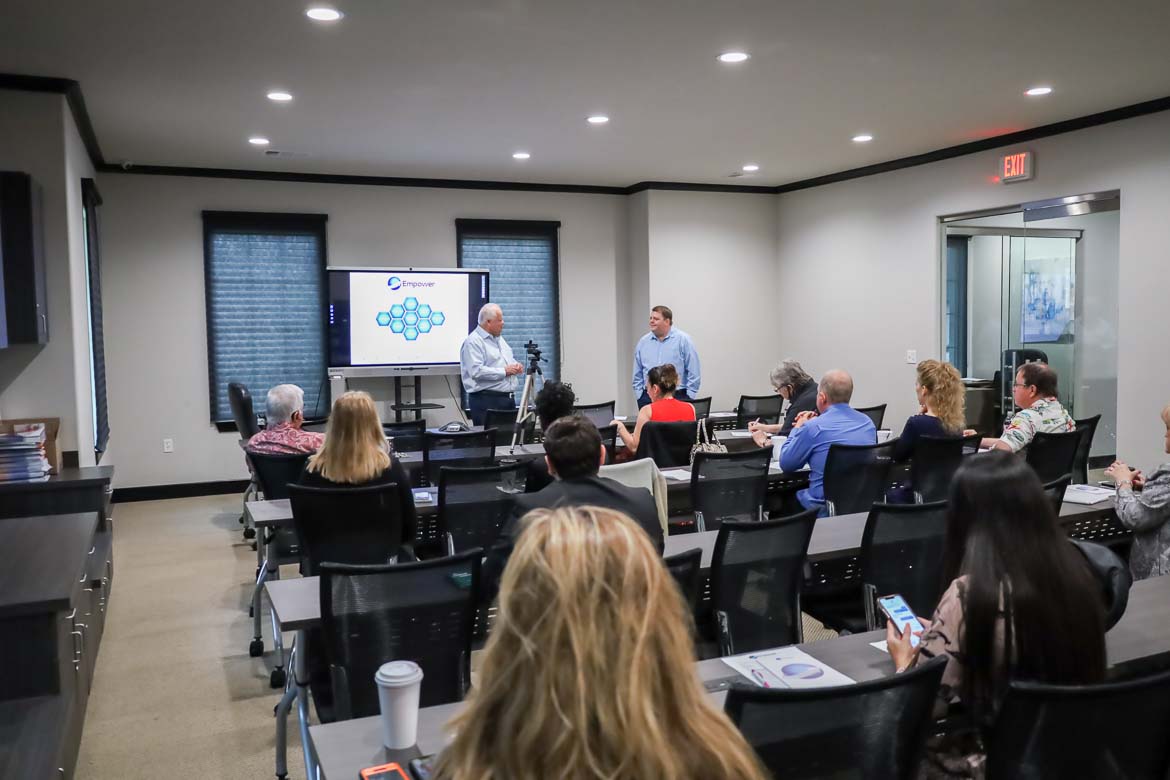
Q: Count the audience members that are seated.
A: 12